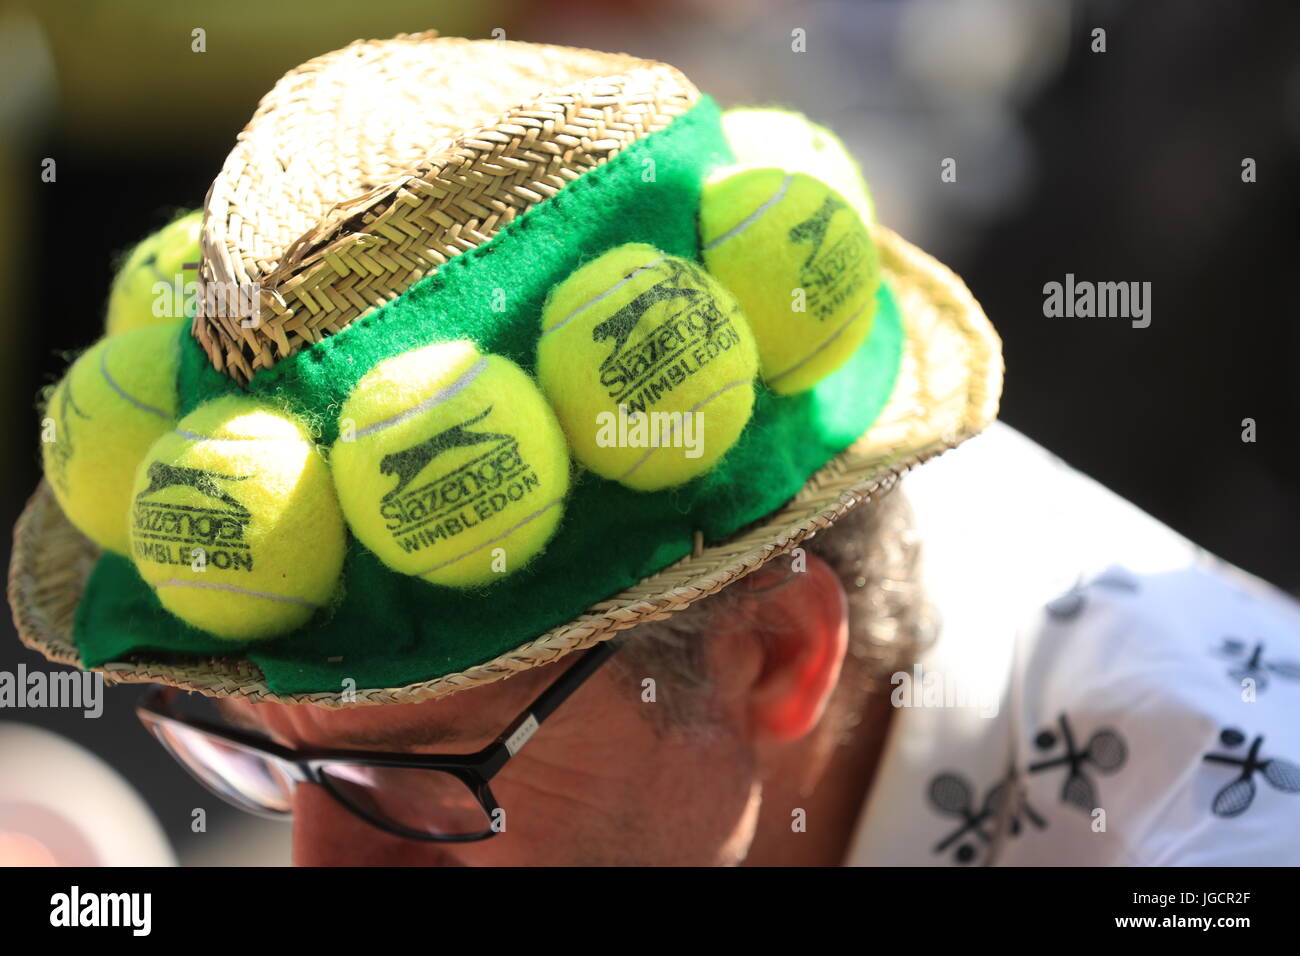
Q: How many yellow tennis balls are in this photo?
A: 7